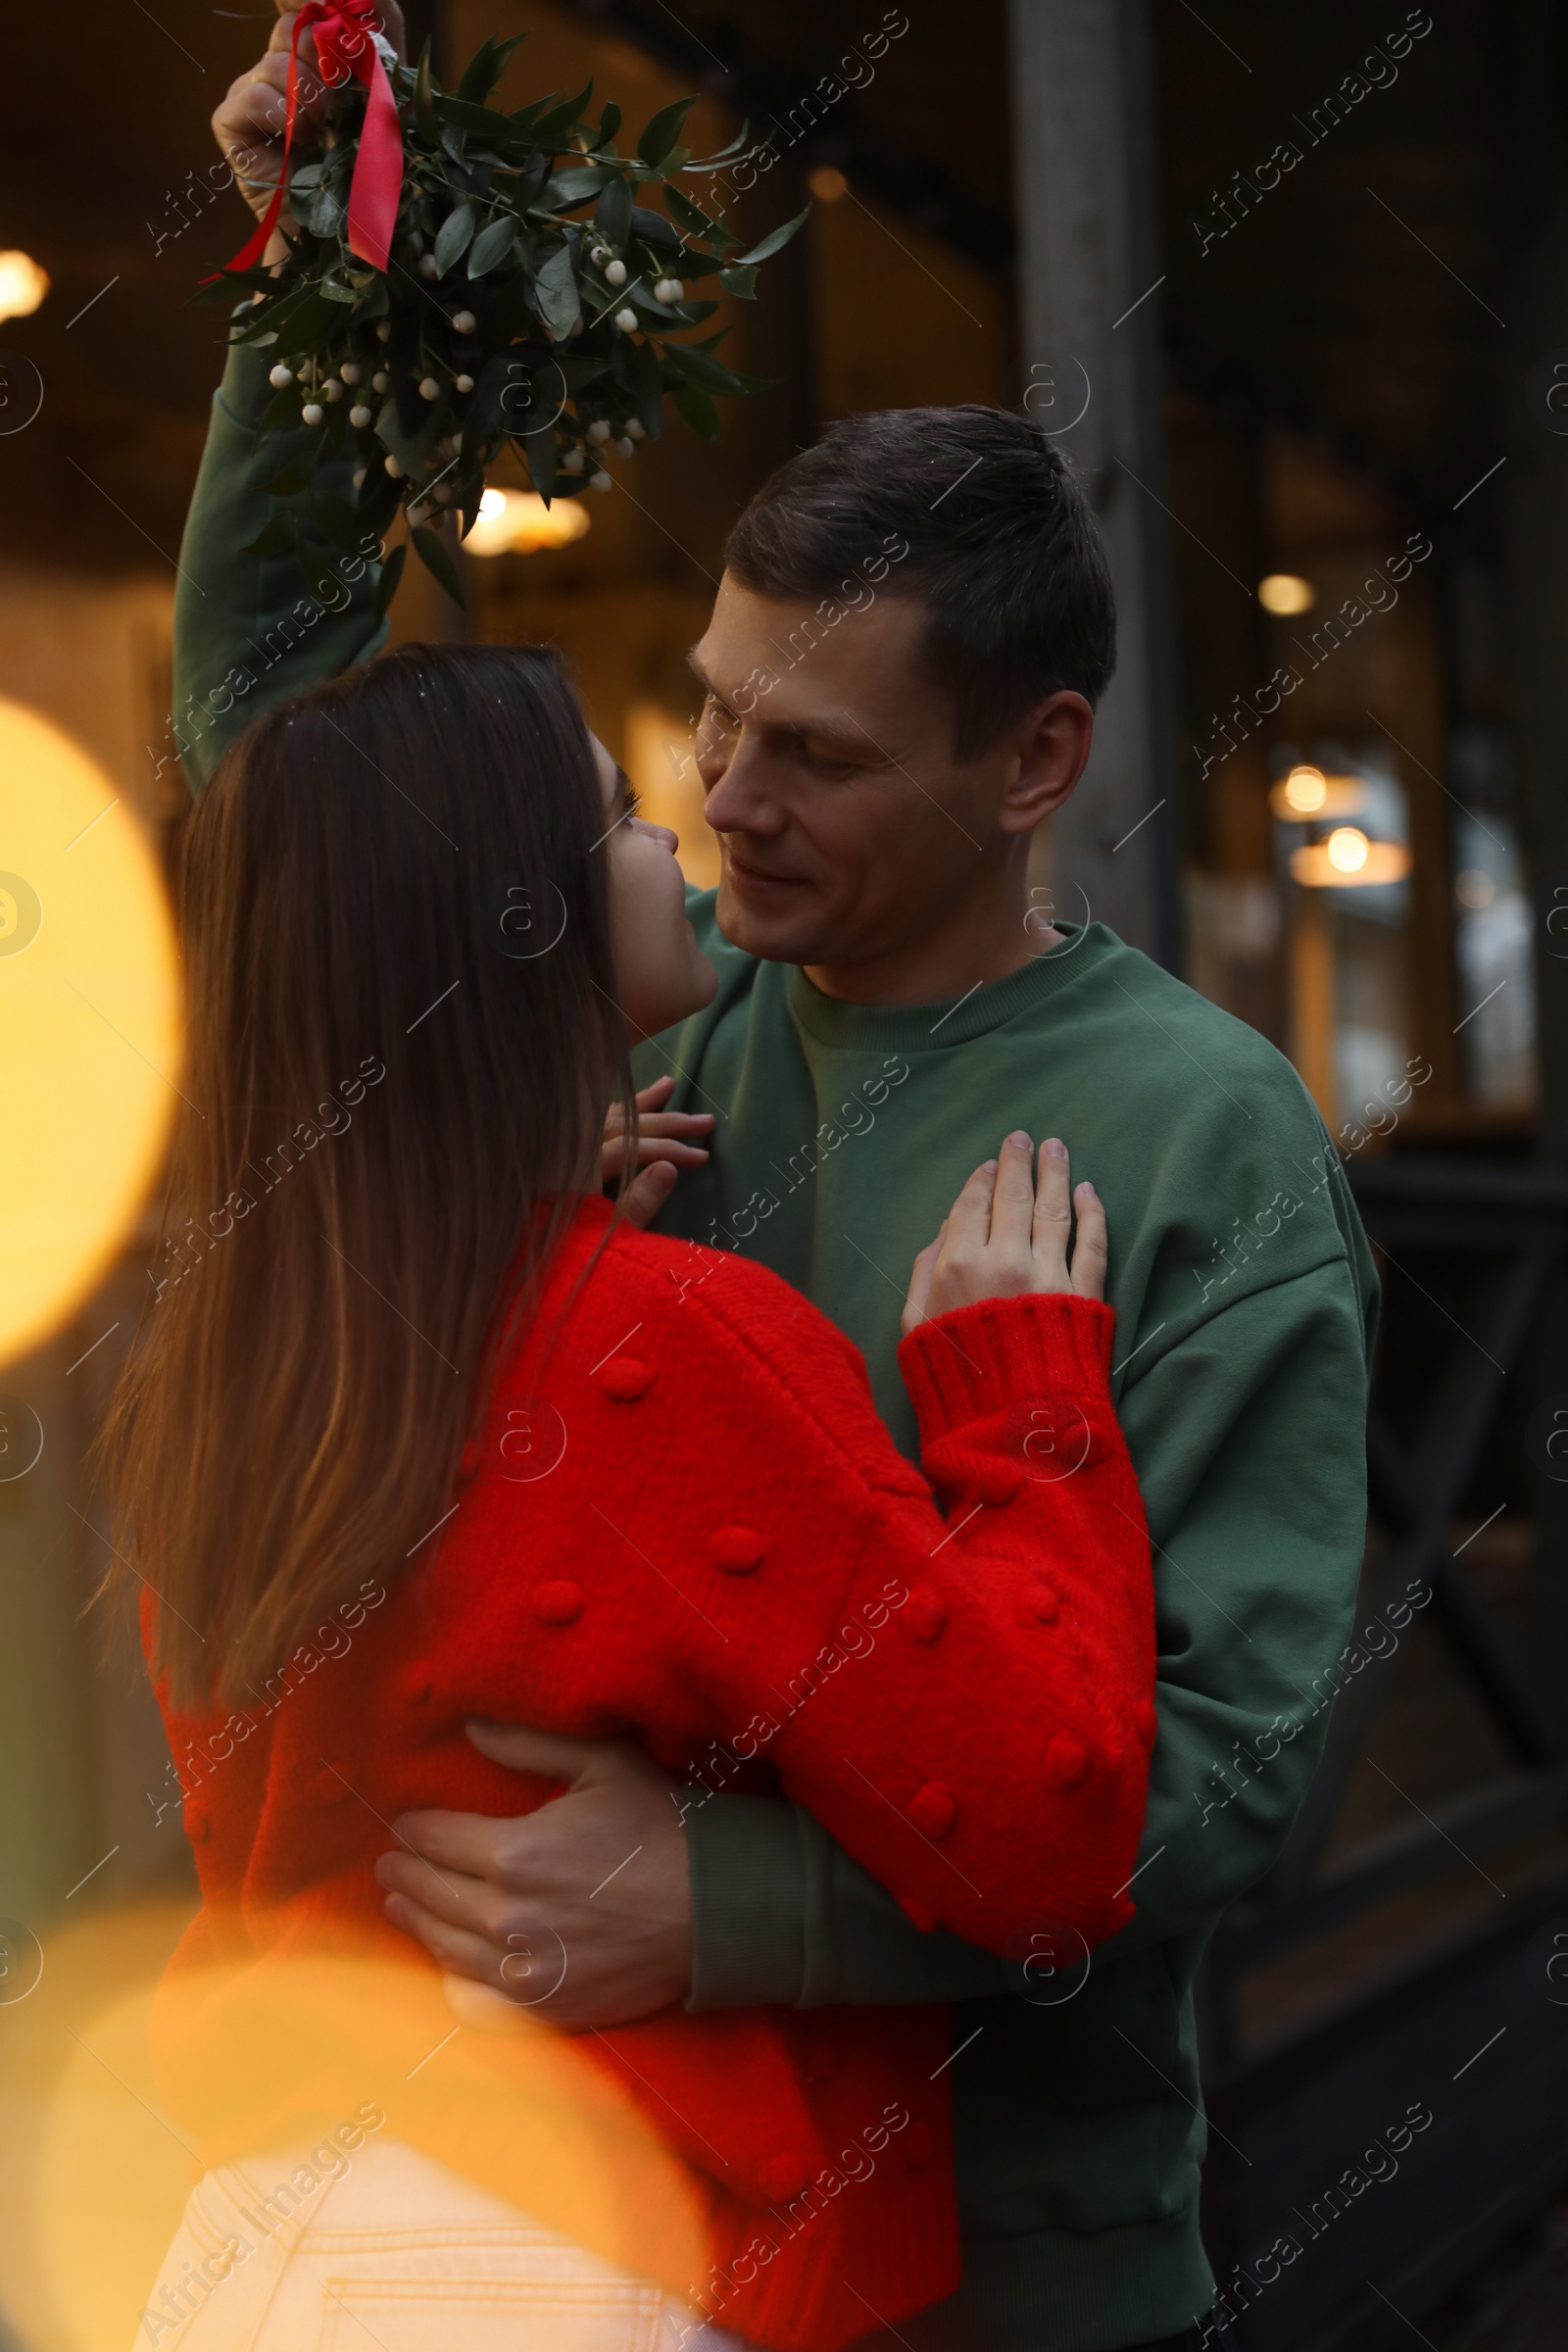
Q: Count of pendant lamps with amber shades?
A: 2